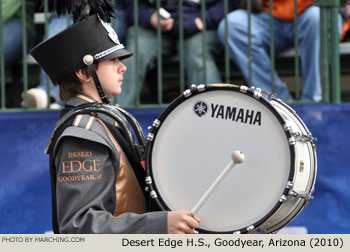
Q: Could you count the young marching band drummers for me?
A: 1